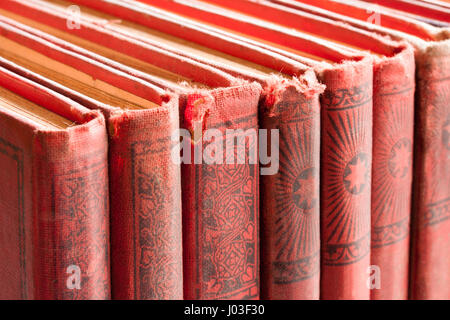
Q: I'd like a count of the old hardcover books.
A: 7